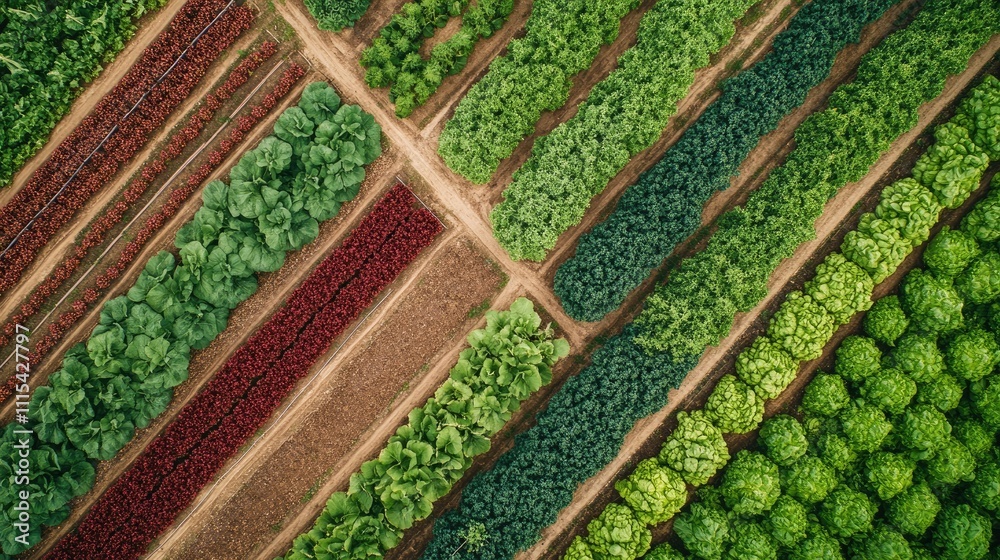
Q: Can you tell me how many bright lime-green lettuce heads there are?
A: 12